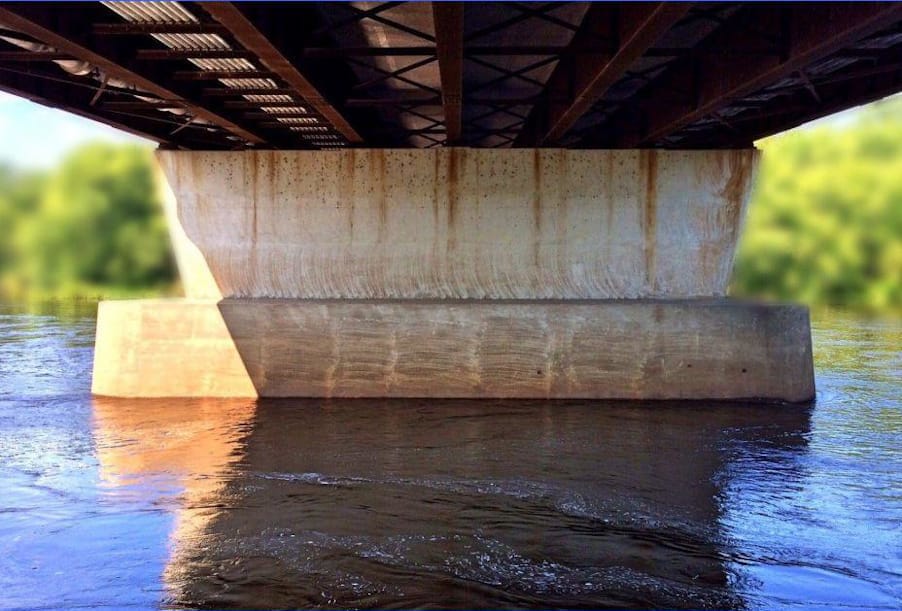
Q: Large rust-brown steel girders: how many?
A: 5